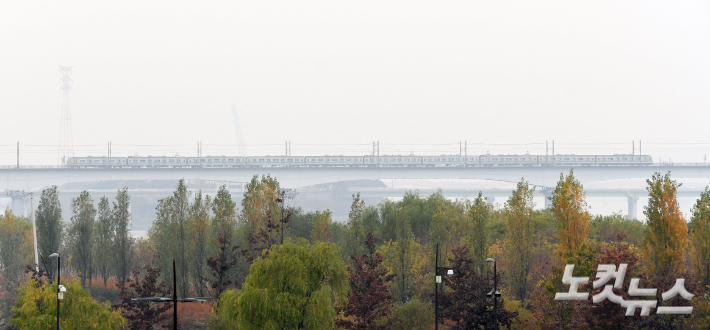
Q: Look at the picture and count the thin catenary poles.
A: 15